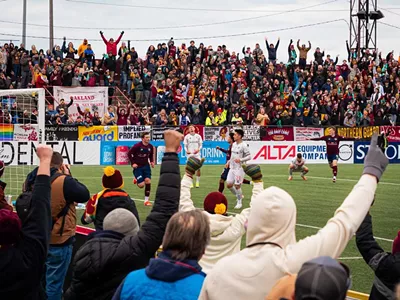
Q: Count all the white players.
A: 3